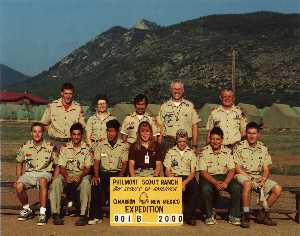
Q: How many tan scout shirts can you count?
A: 11